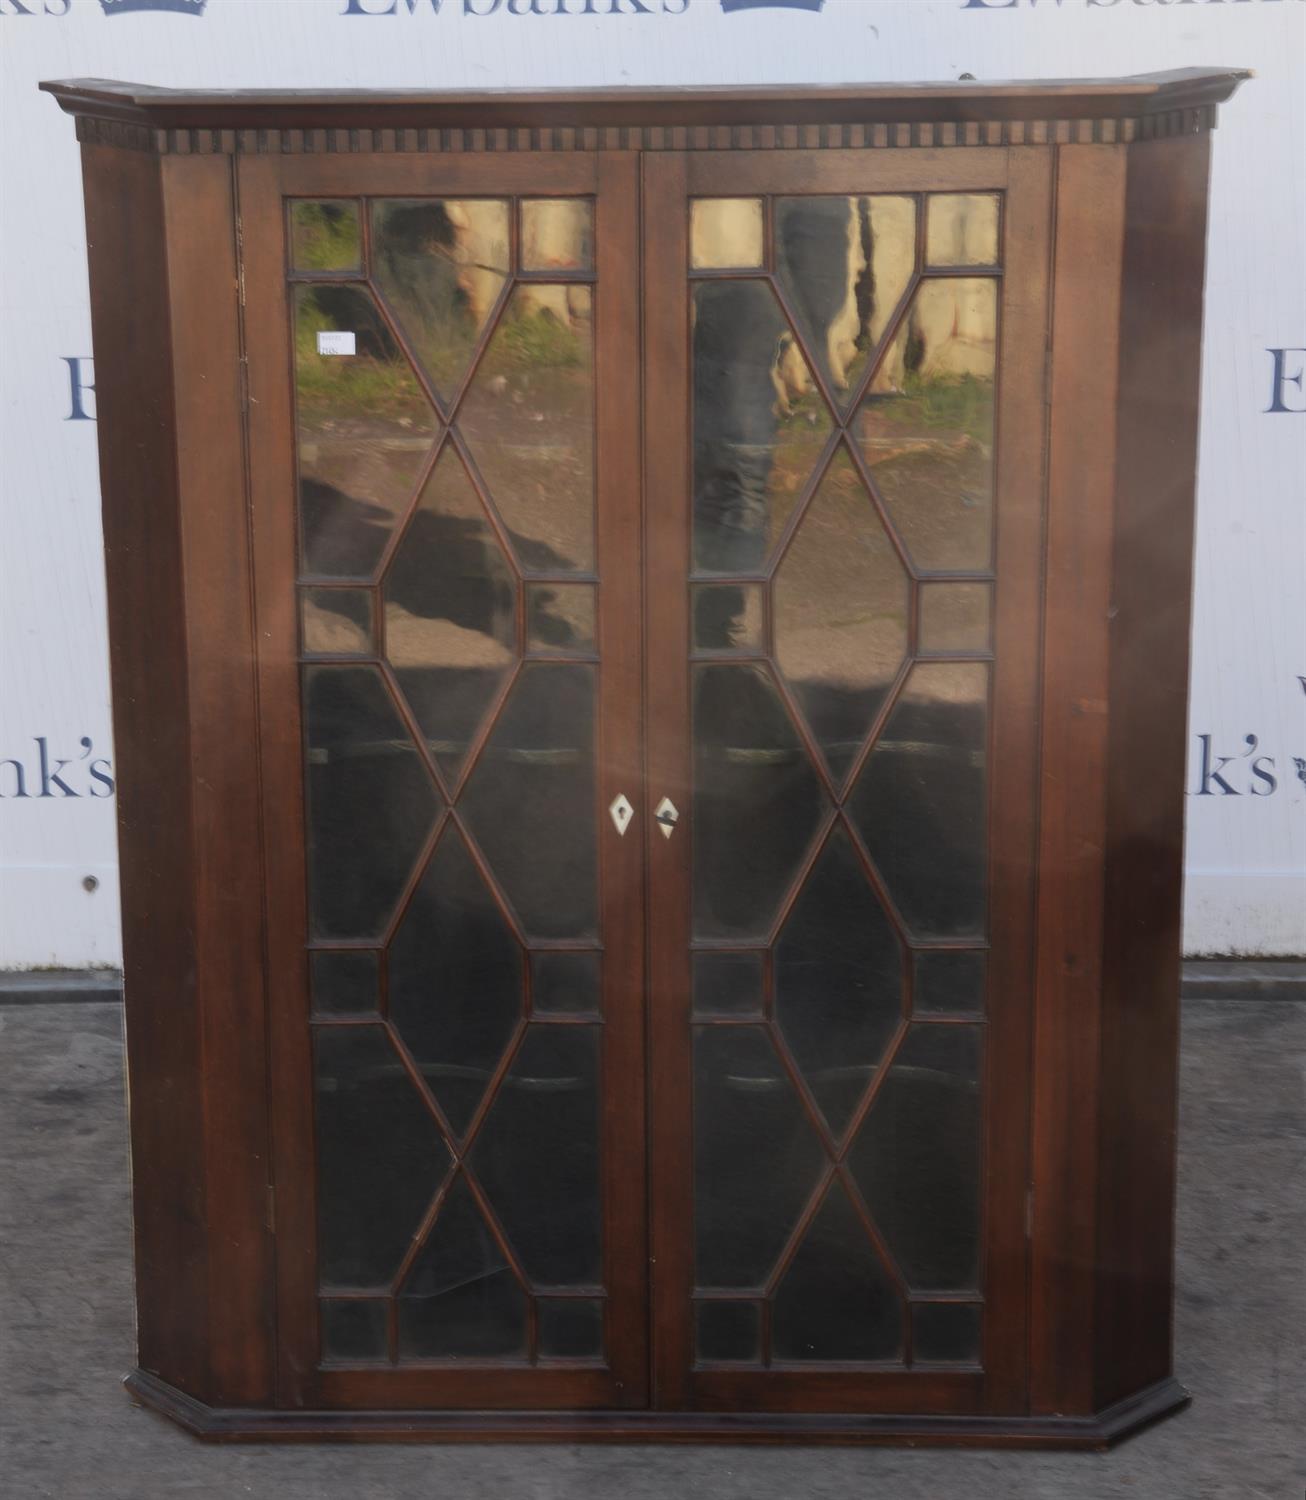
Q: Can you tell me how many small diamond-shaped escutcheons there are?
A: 2